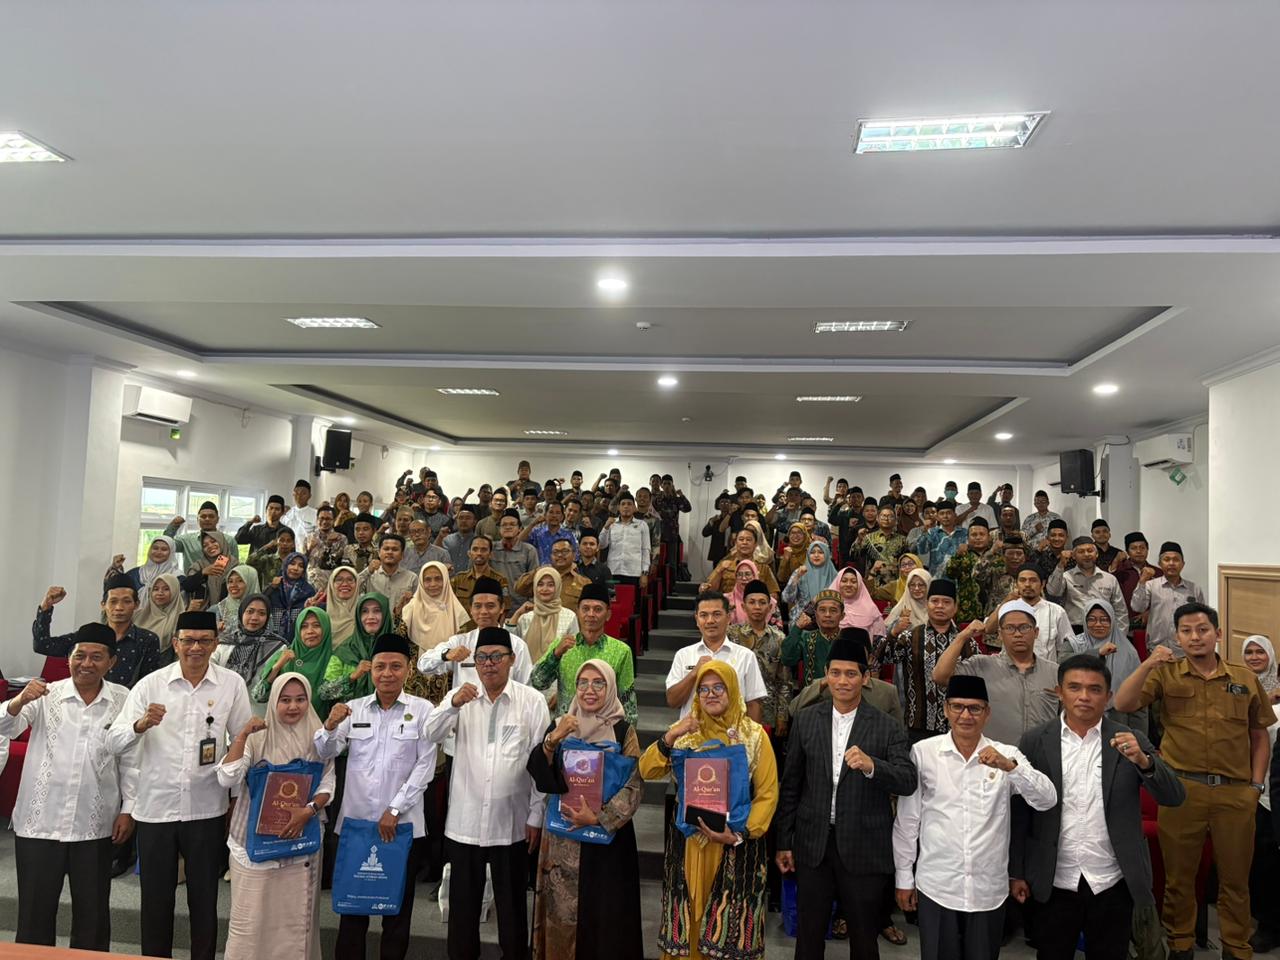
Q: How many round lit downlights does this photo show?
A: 10